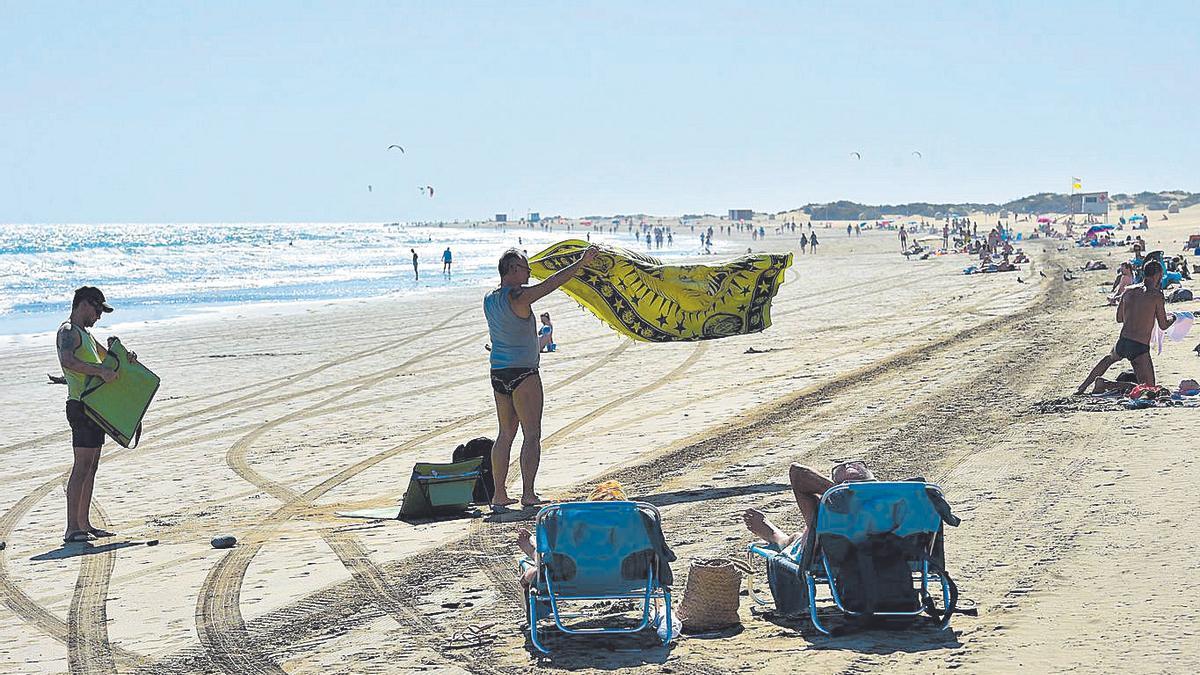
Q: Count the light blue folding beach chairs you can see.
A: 2